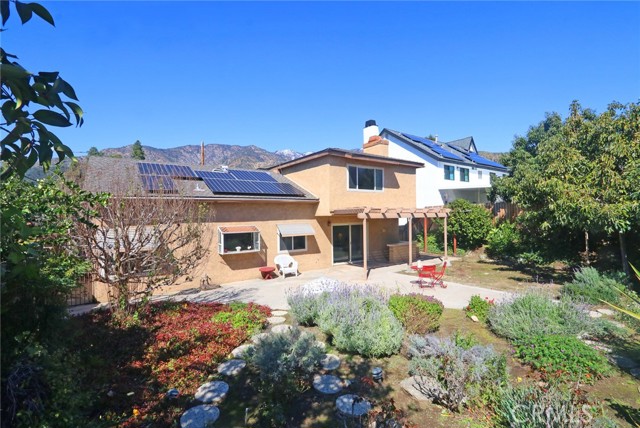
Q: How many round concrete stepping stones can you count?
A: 12